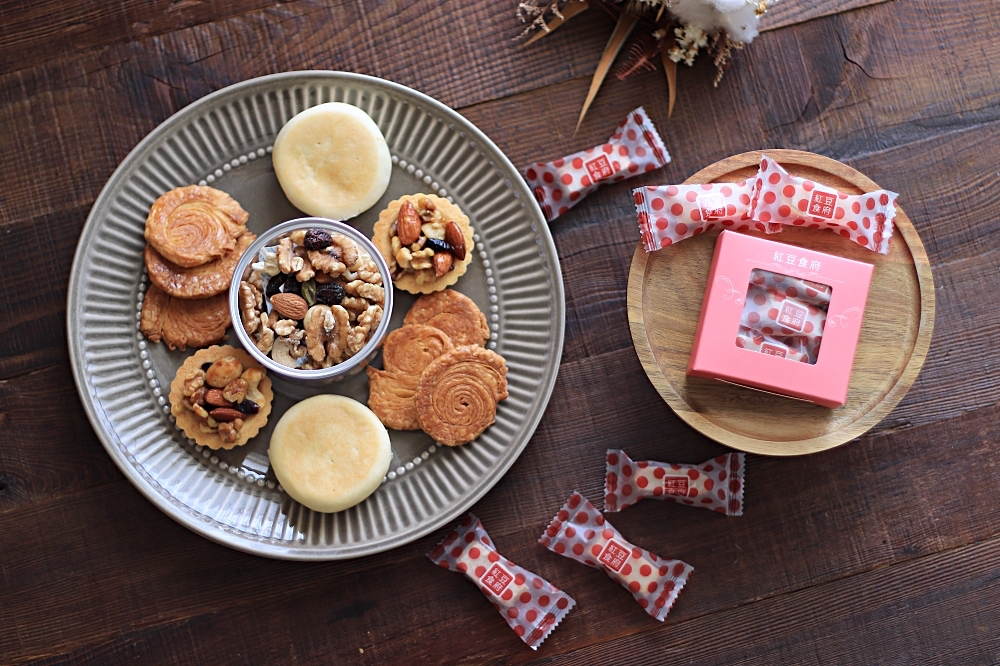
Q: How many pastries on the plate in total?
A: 10